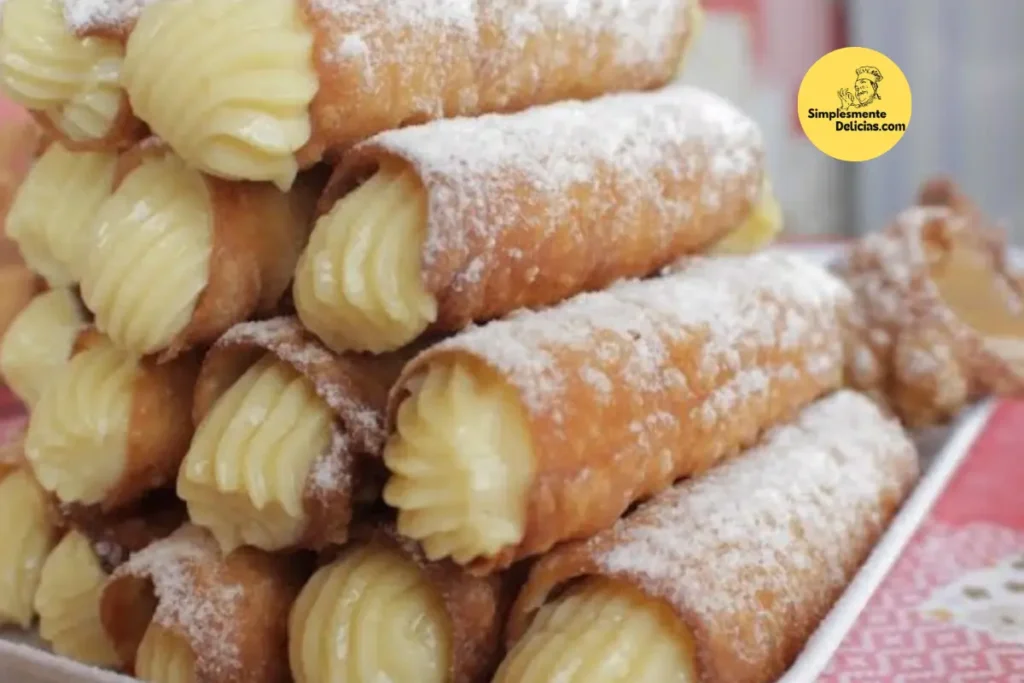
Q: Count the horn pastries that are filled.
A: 14